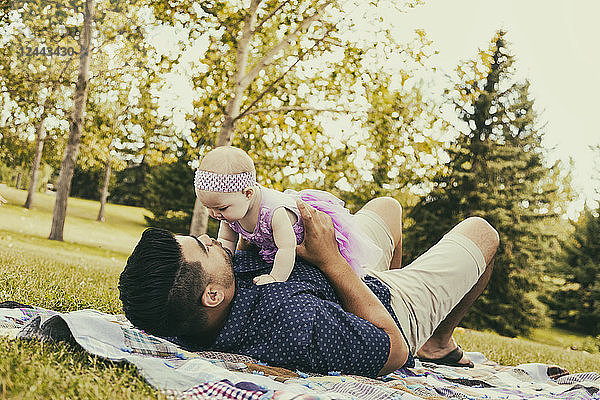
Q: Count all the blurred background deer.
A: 0